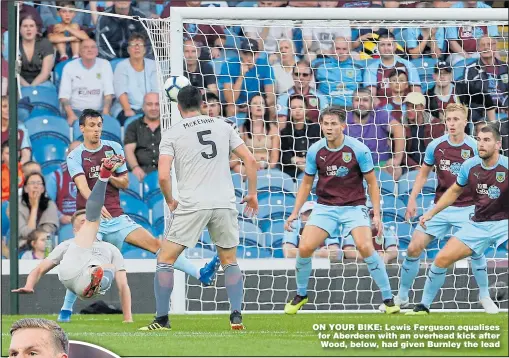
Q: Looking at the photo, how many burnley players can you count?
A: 4